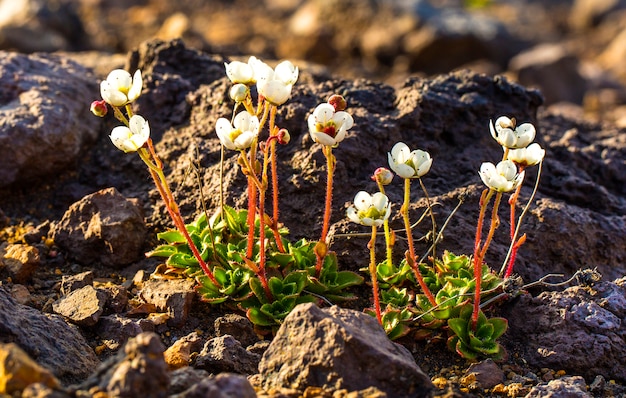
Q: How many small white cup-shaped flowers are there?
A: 11